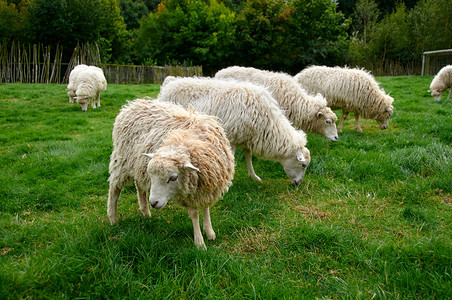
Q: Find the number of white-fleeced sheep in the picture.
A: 7